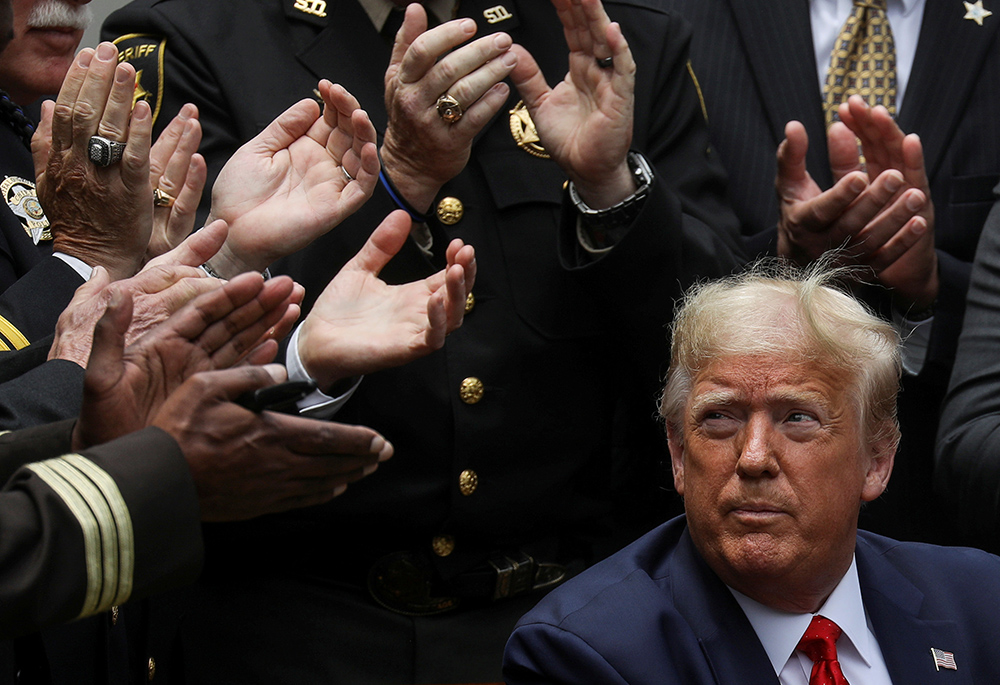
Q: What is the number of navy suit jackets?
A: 1